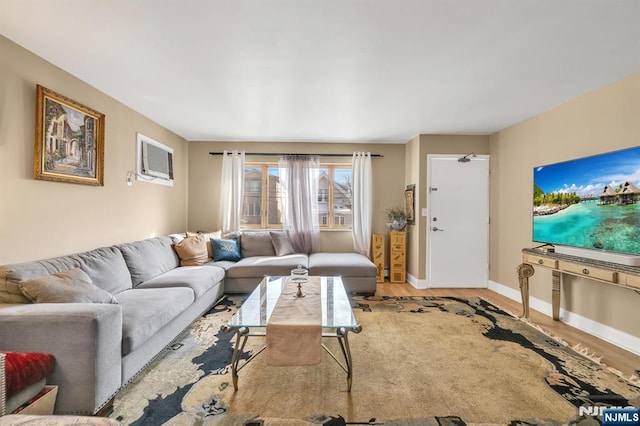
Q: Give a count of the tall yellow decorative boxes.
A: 2